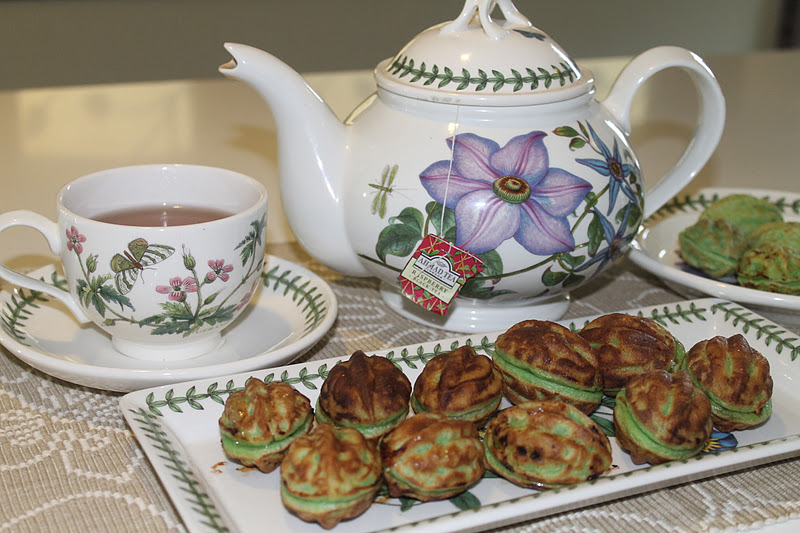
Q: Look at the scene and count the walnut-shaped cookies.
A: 14